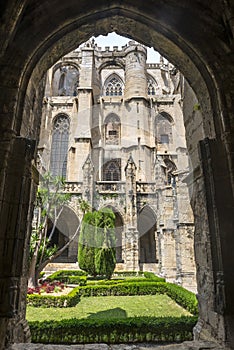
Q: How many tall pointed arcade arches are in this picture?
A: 3